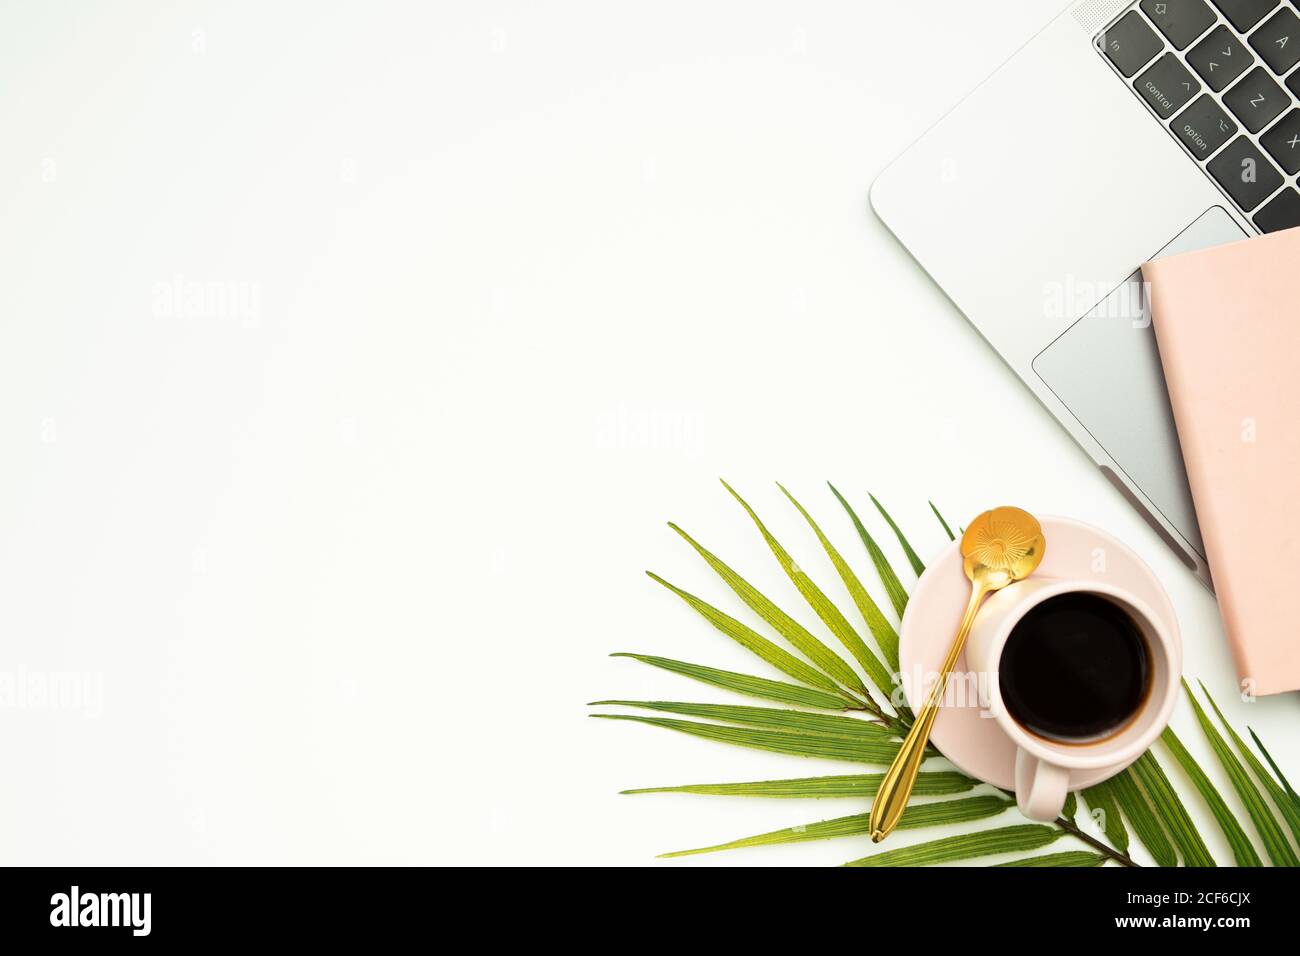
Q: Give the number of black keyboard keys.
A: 14